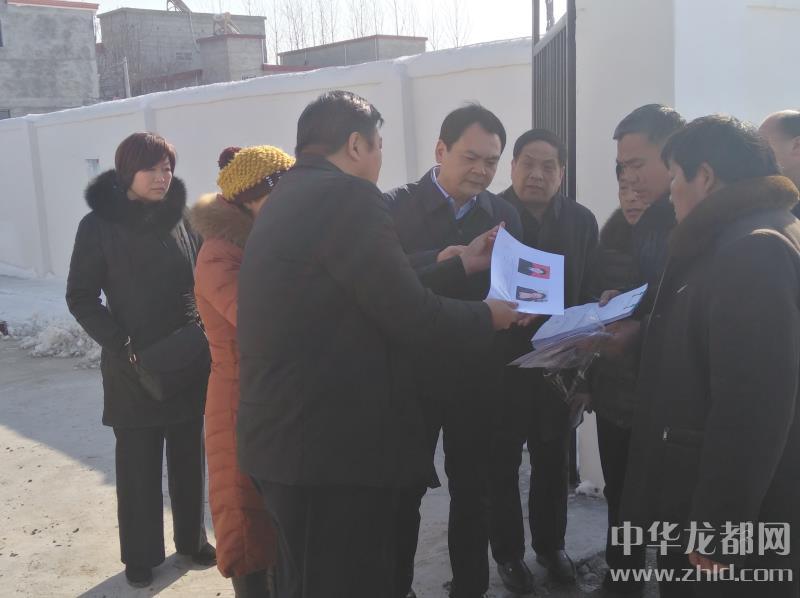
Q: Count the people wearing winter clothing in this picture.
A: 9